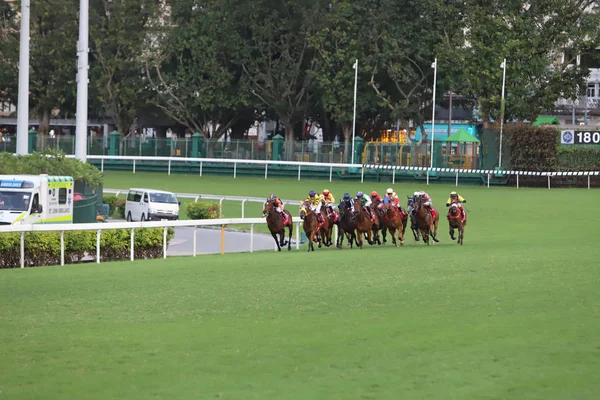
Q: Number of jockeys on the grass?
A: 10